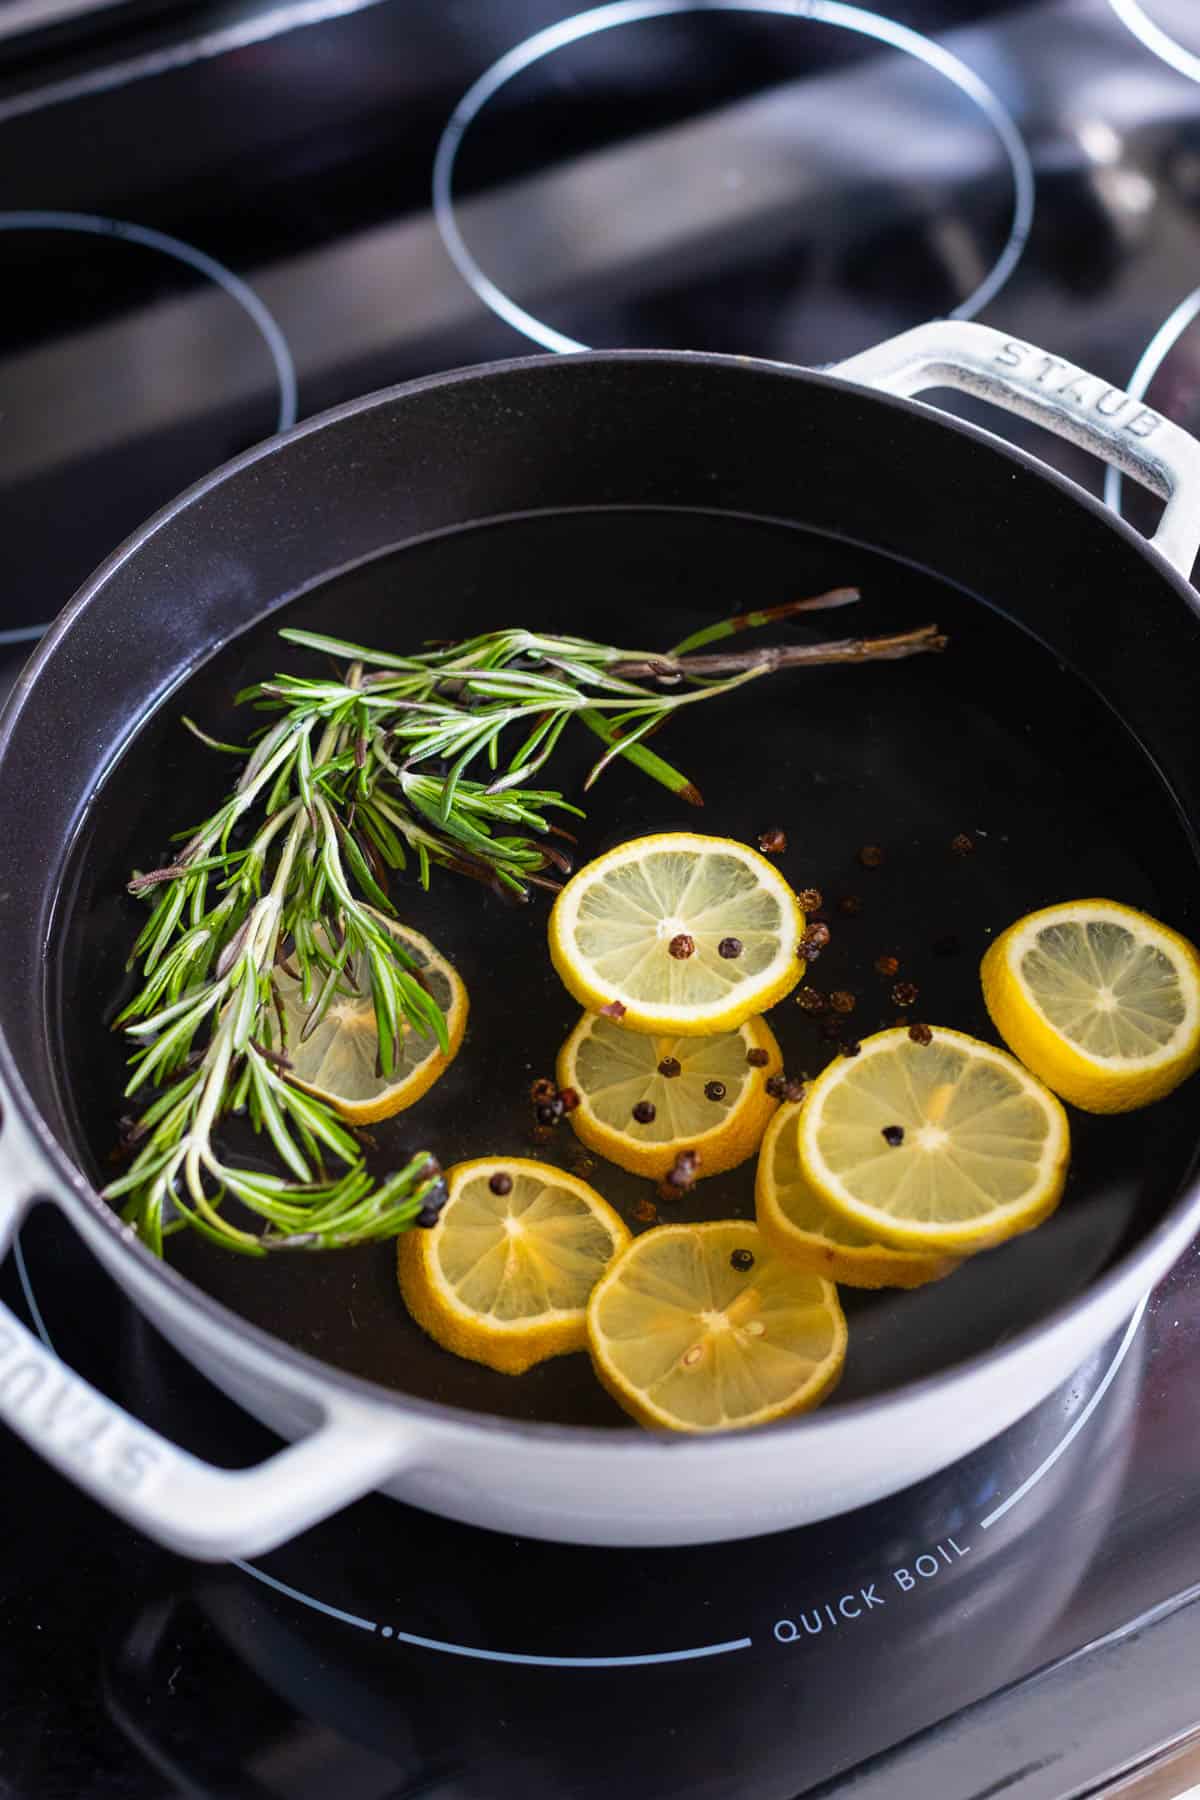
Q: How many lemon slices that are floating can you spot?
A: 8